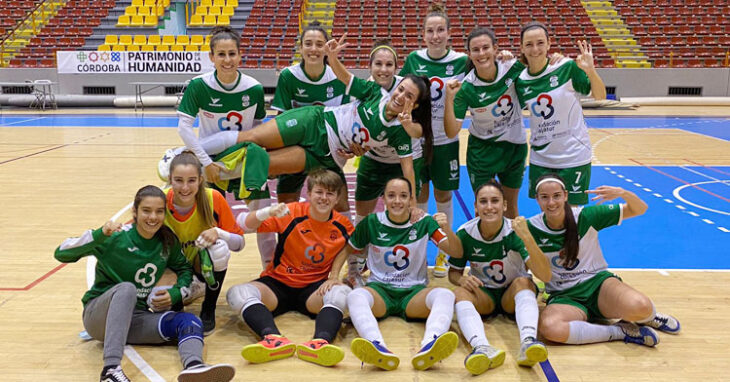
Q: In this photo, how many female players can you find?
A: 13